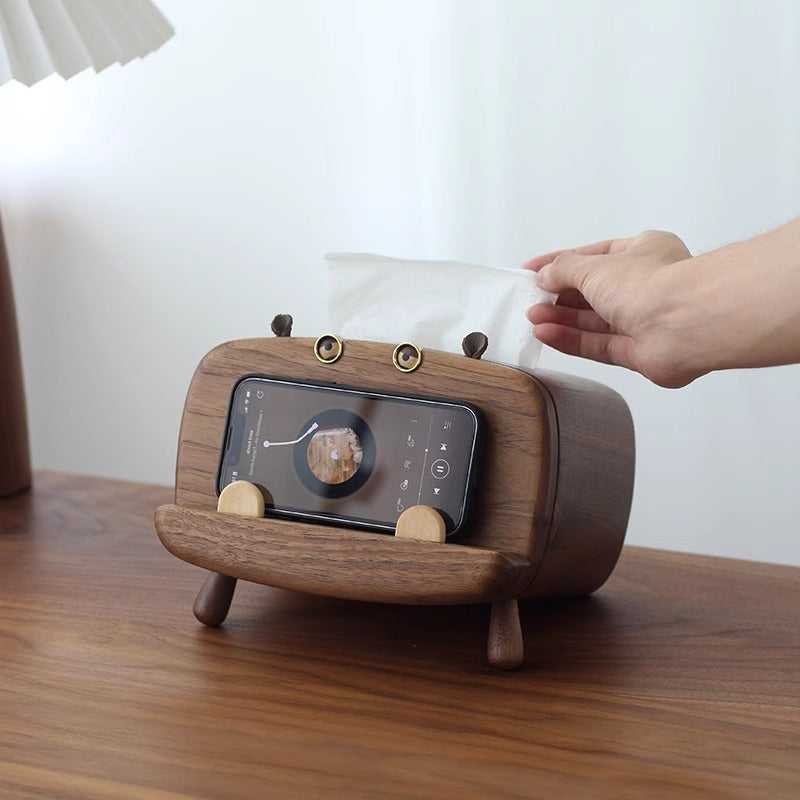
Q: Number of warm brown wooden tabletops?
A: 1